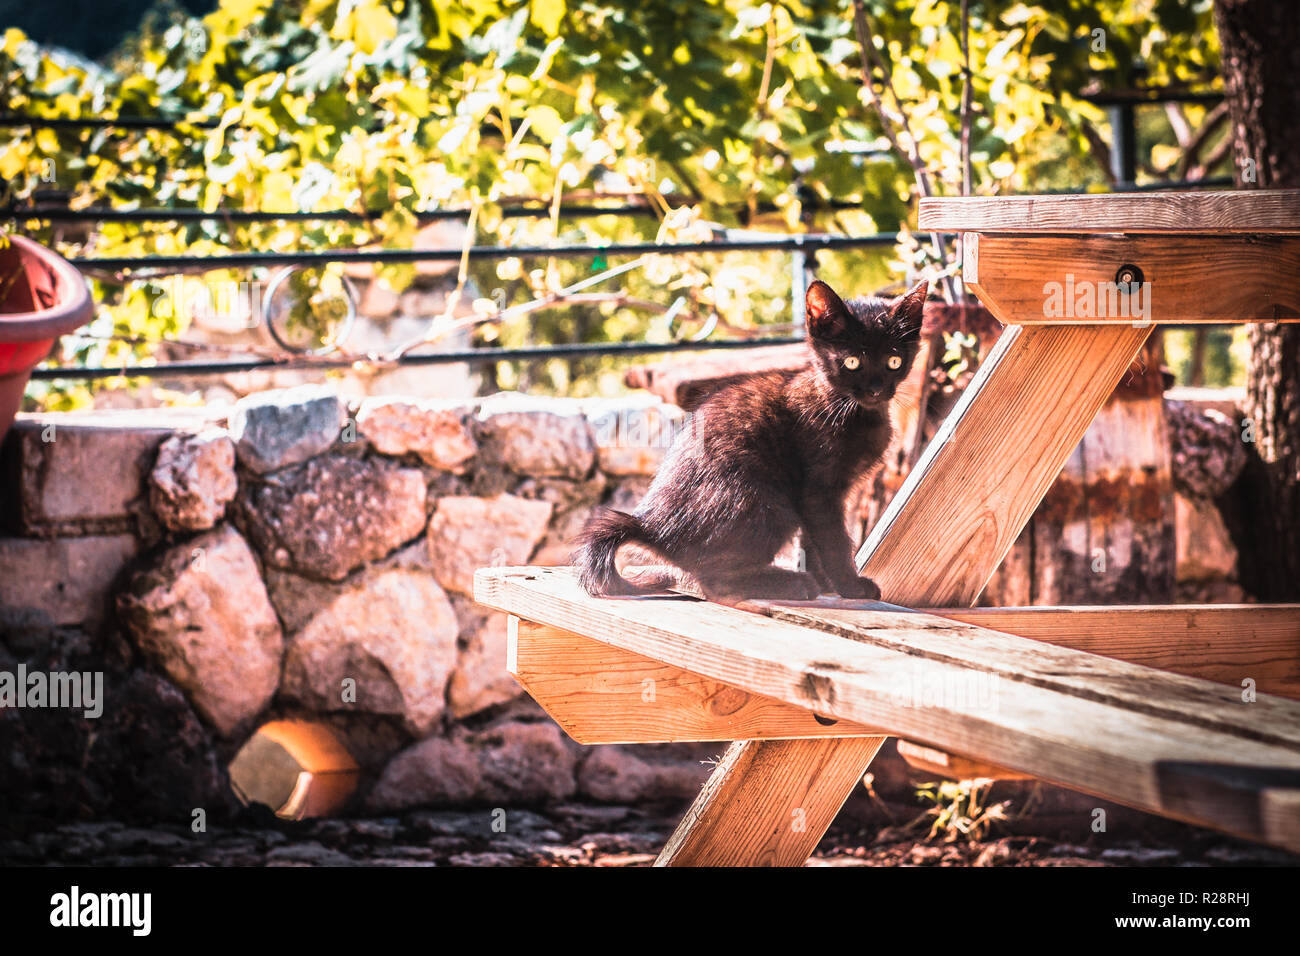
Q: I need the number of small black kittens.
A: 1